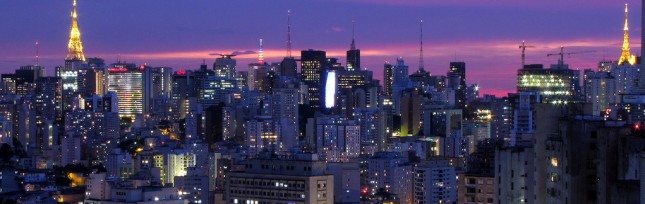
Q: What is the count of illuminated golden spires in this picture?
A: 2